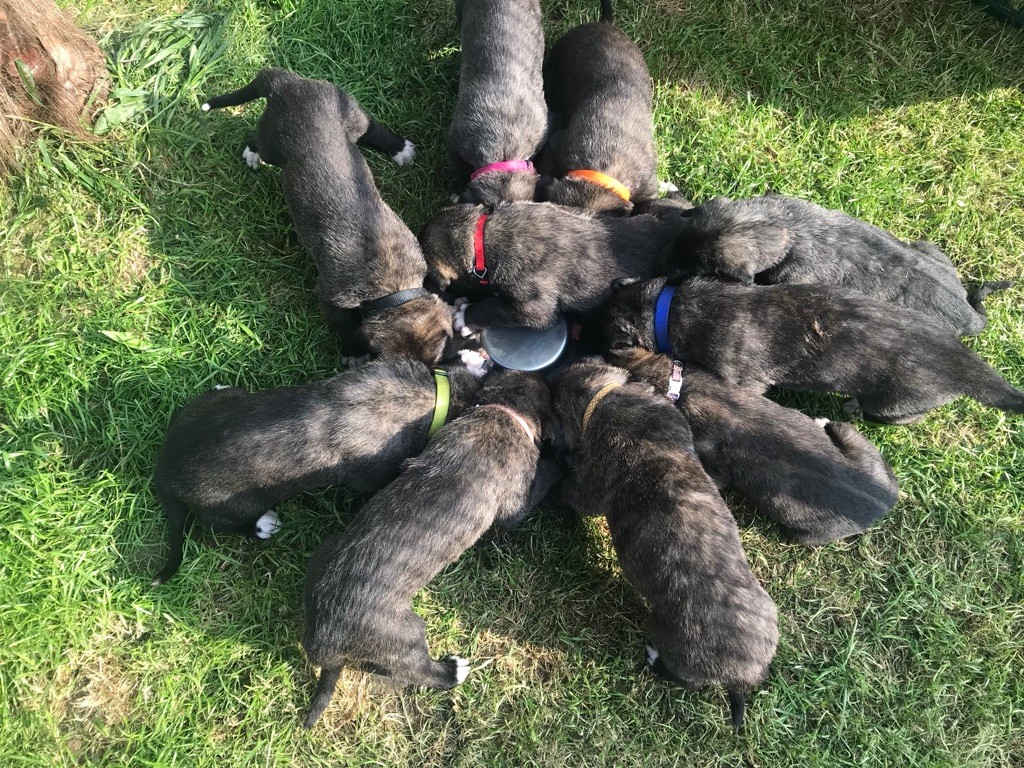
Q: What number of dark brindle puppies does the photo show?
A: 10